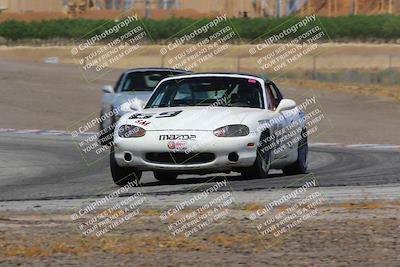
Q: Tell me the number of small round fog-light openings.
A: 2